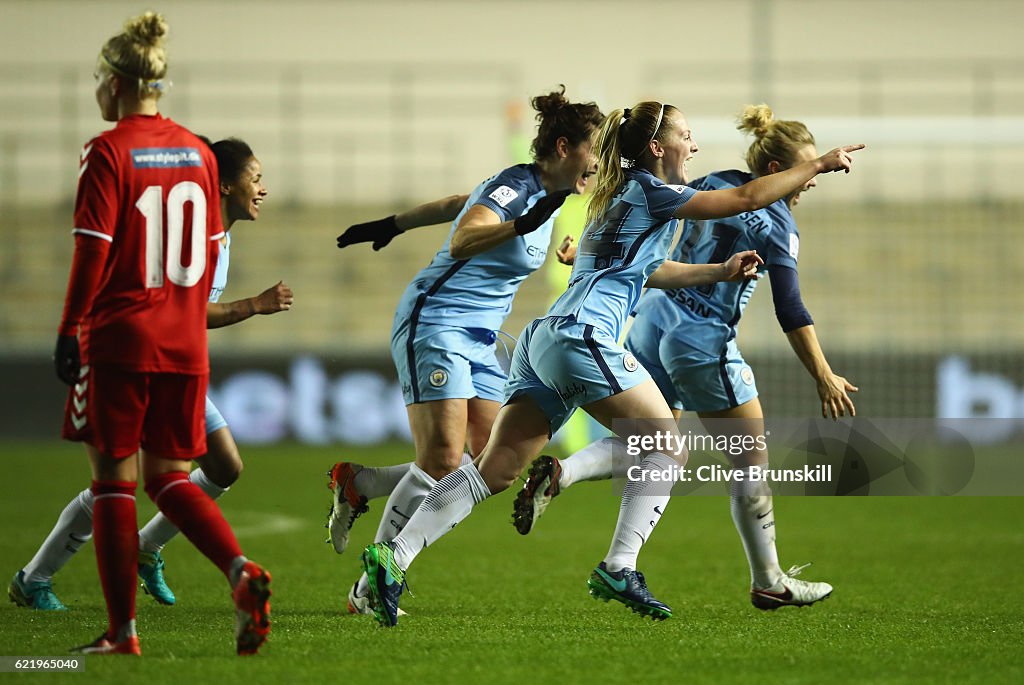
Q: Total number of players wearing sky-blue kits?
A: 4